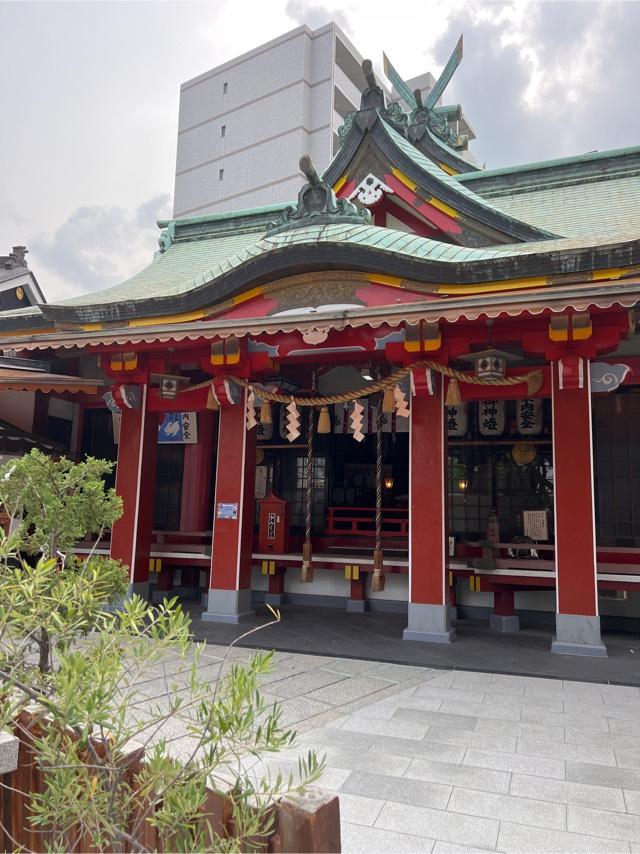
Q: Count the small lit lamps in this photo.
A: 2